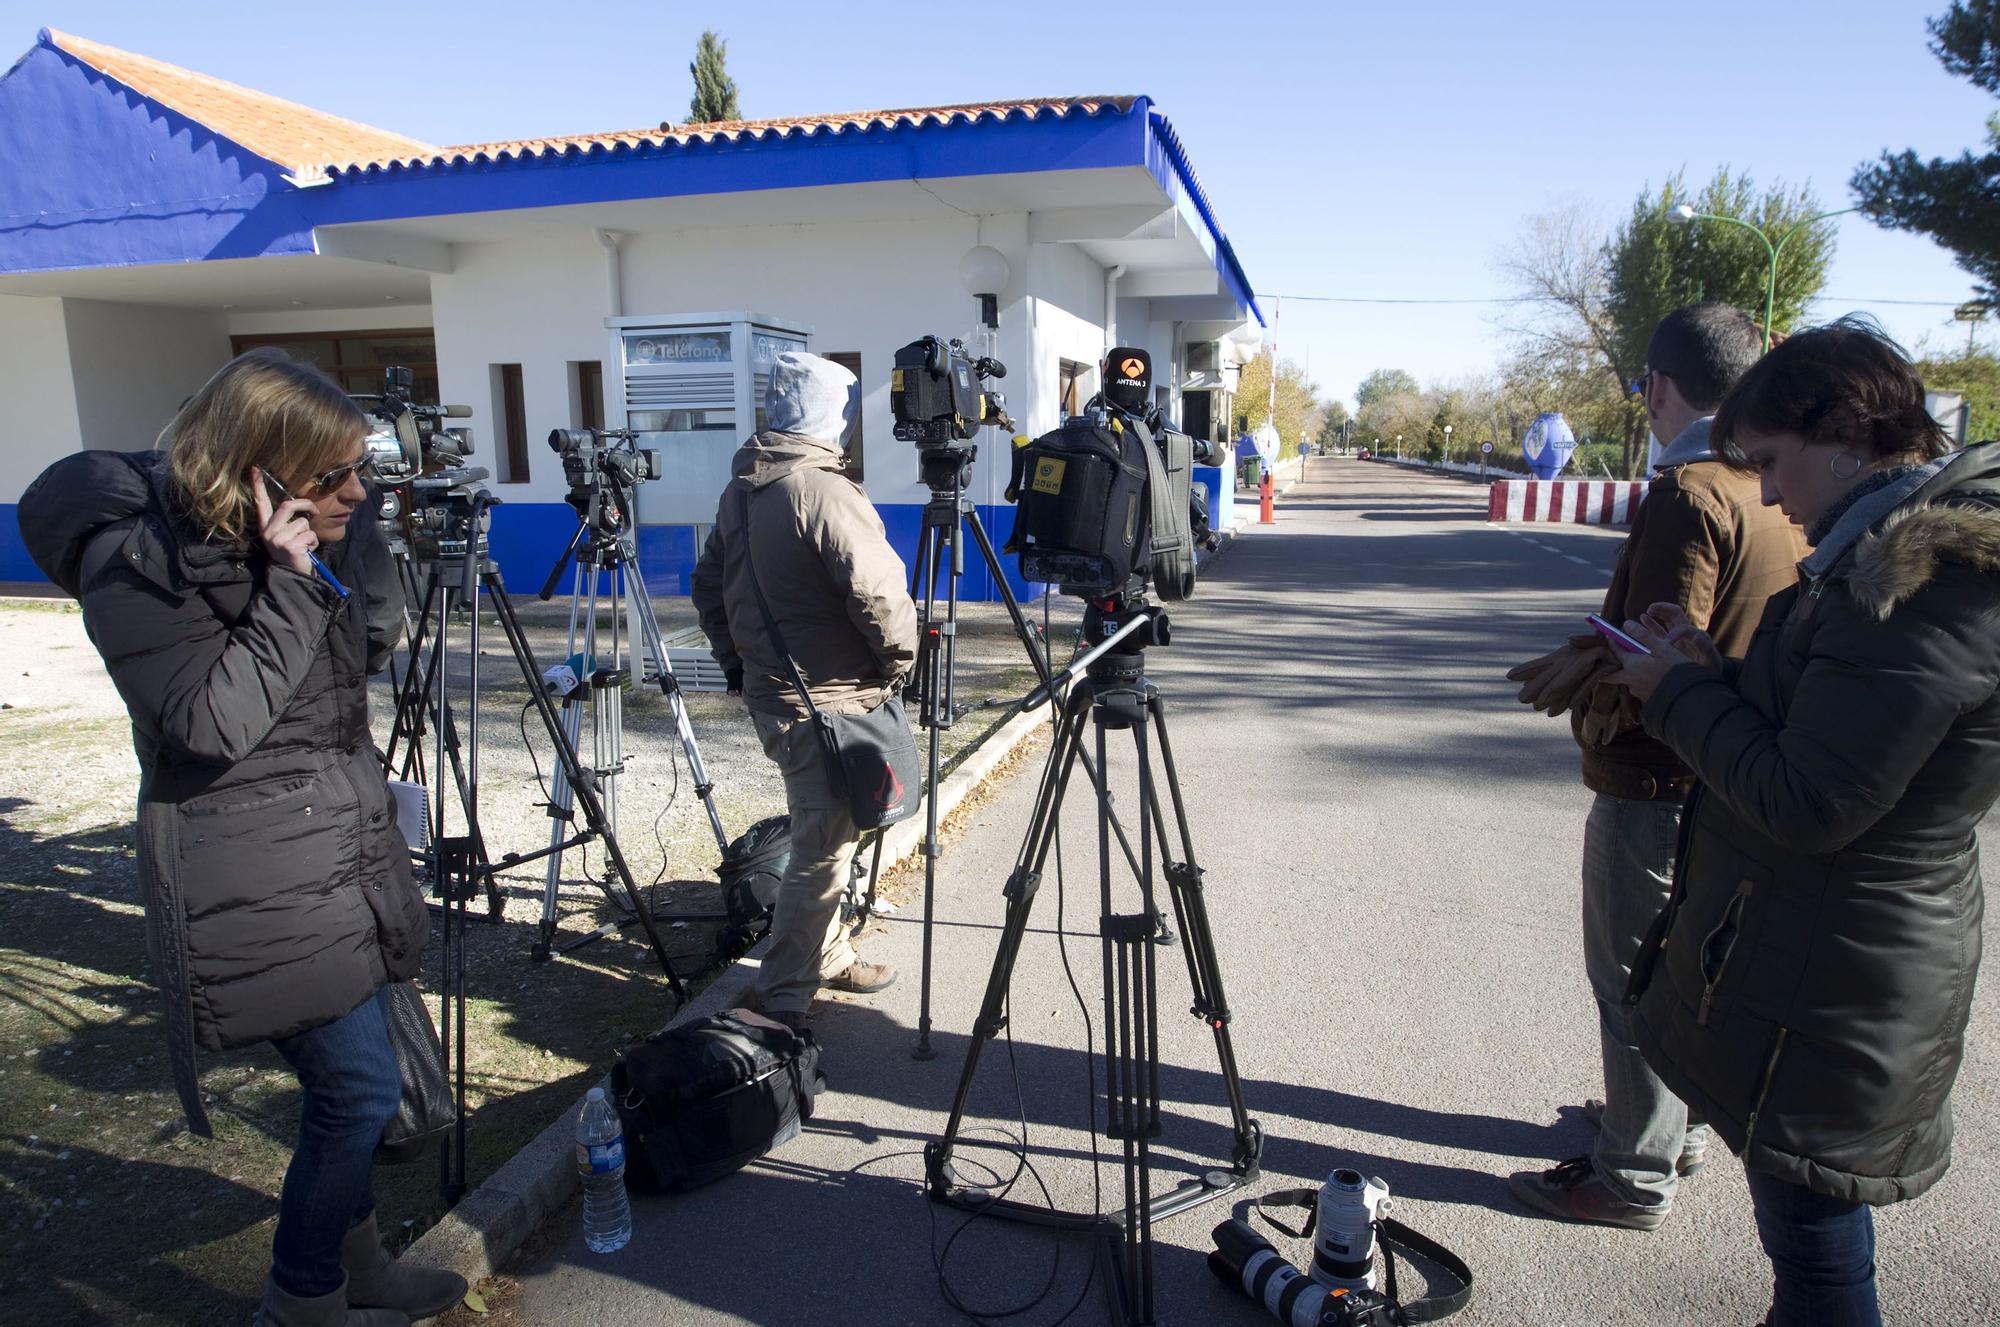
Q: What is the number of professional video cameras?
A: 4